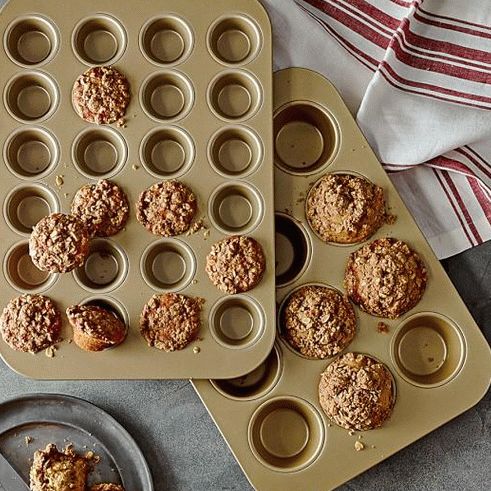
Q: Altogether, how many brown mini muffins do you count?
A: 8